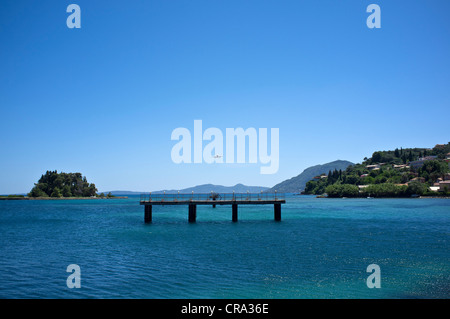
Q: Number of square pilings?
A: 4